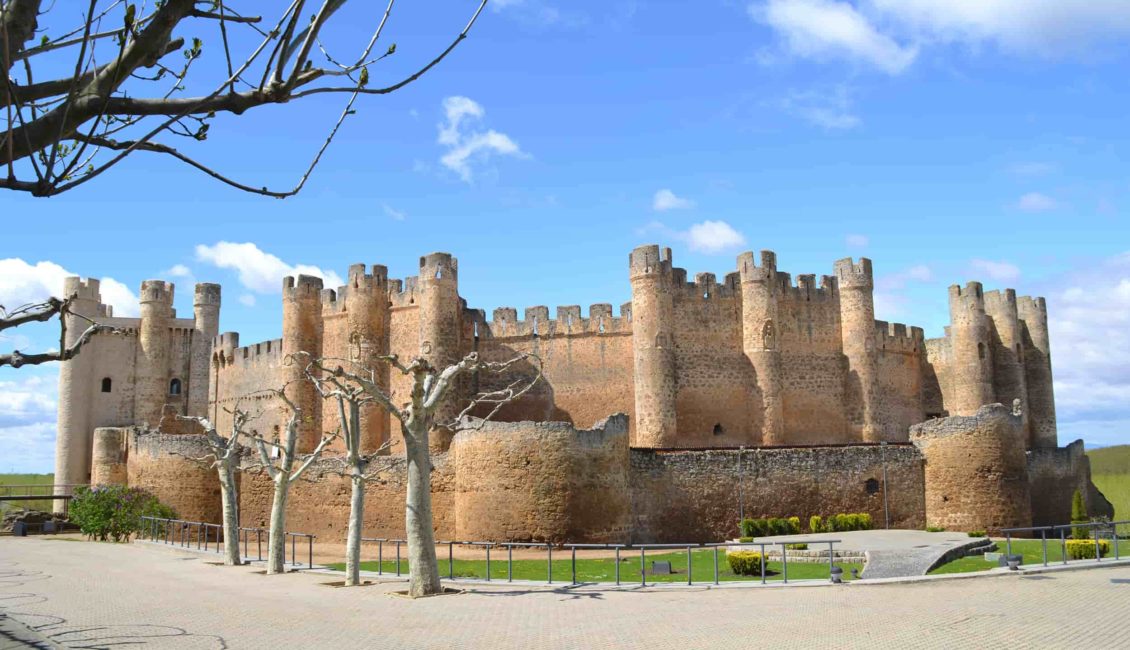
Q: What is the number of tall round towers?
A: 12